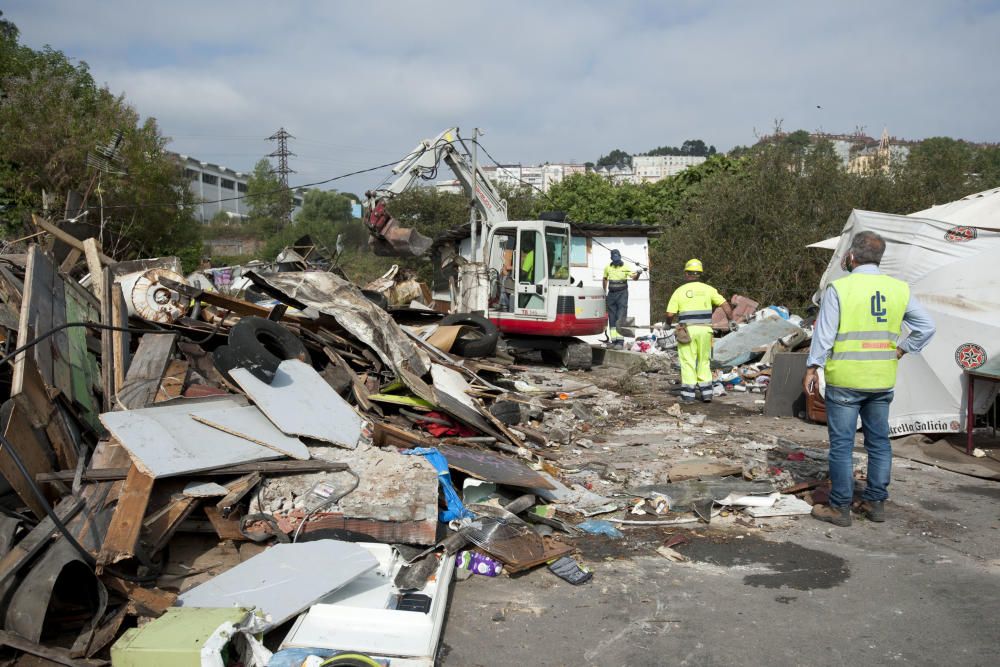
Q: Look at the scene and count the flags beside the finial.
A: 0